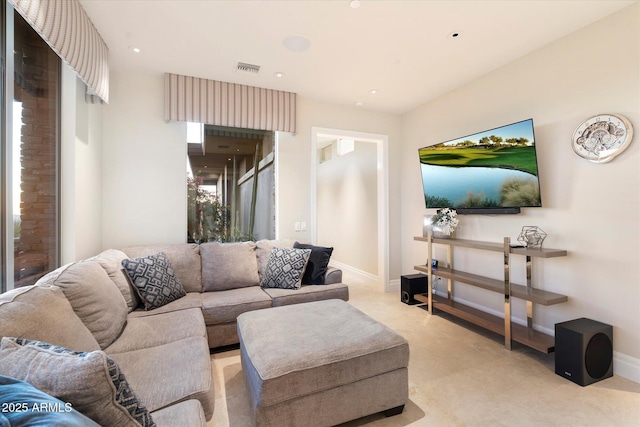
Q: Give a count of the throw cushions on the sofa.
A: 5